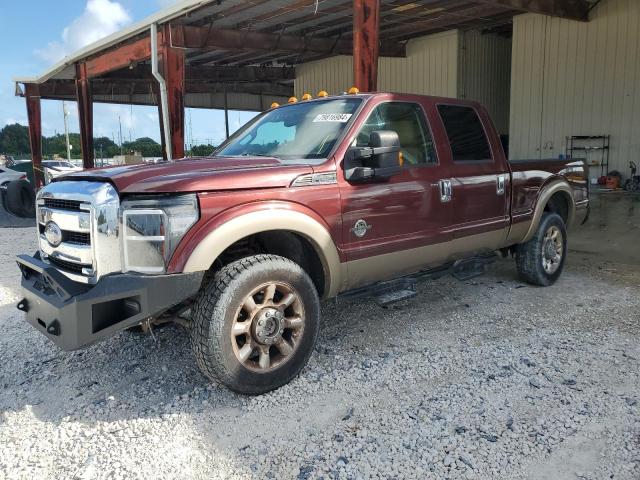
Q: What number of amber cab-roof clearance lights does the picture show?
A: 5